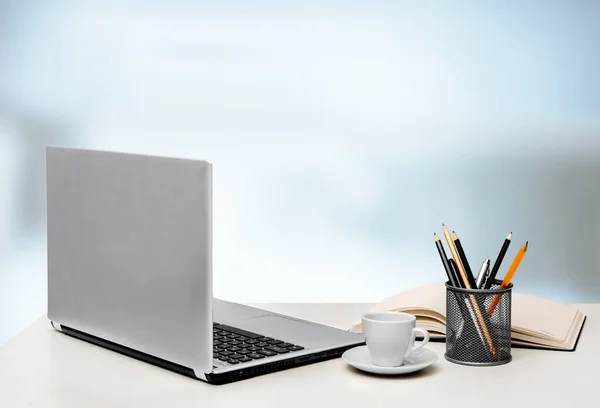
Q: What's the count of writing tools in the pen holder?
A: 7